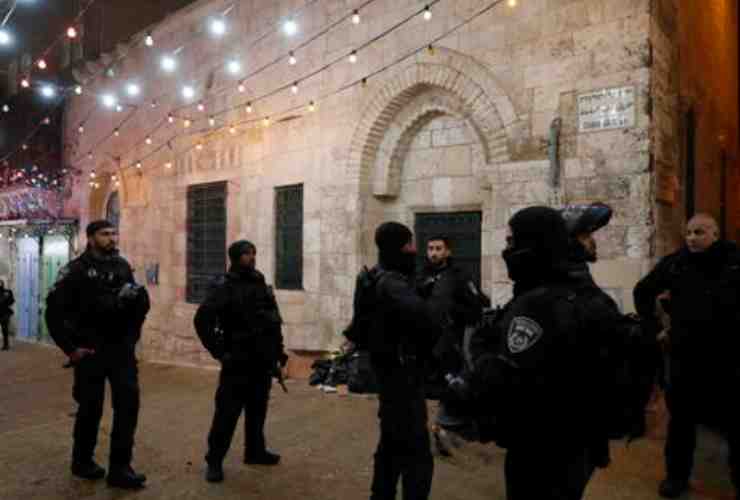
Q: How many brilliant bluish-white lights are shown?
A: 9